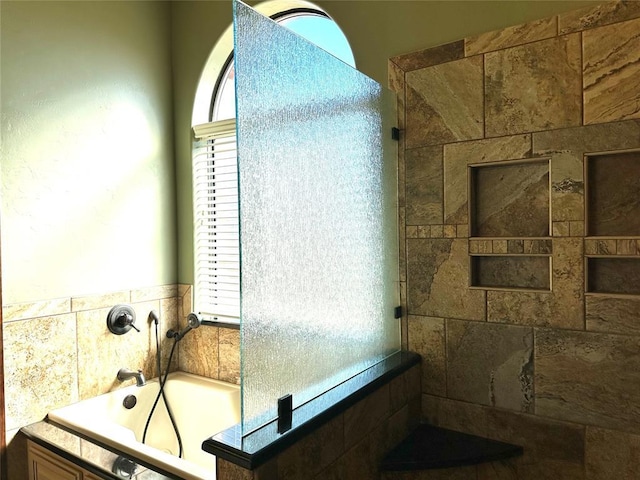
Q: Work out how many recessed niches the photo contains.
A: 4